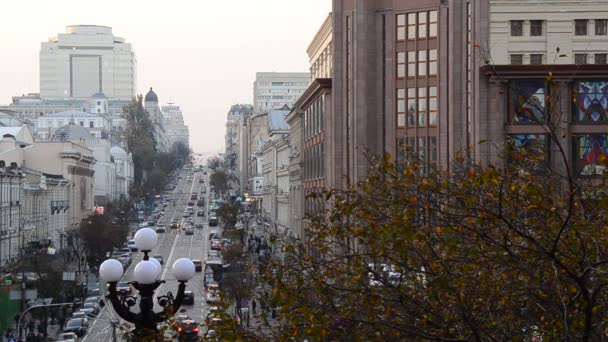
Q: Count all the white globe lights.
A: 5